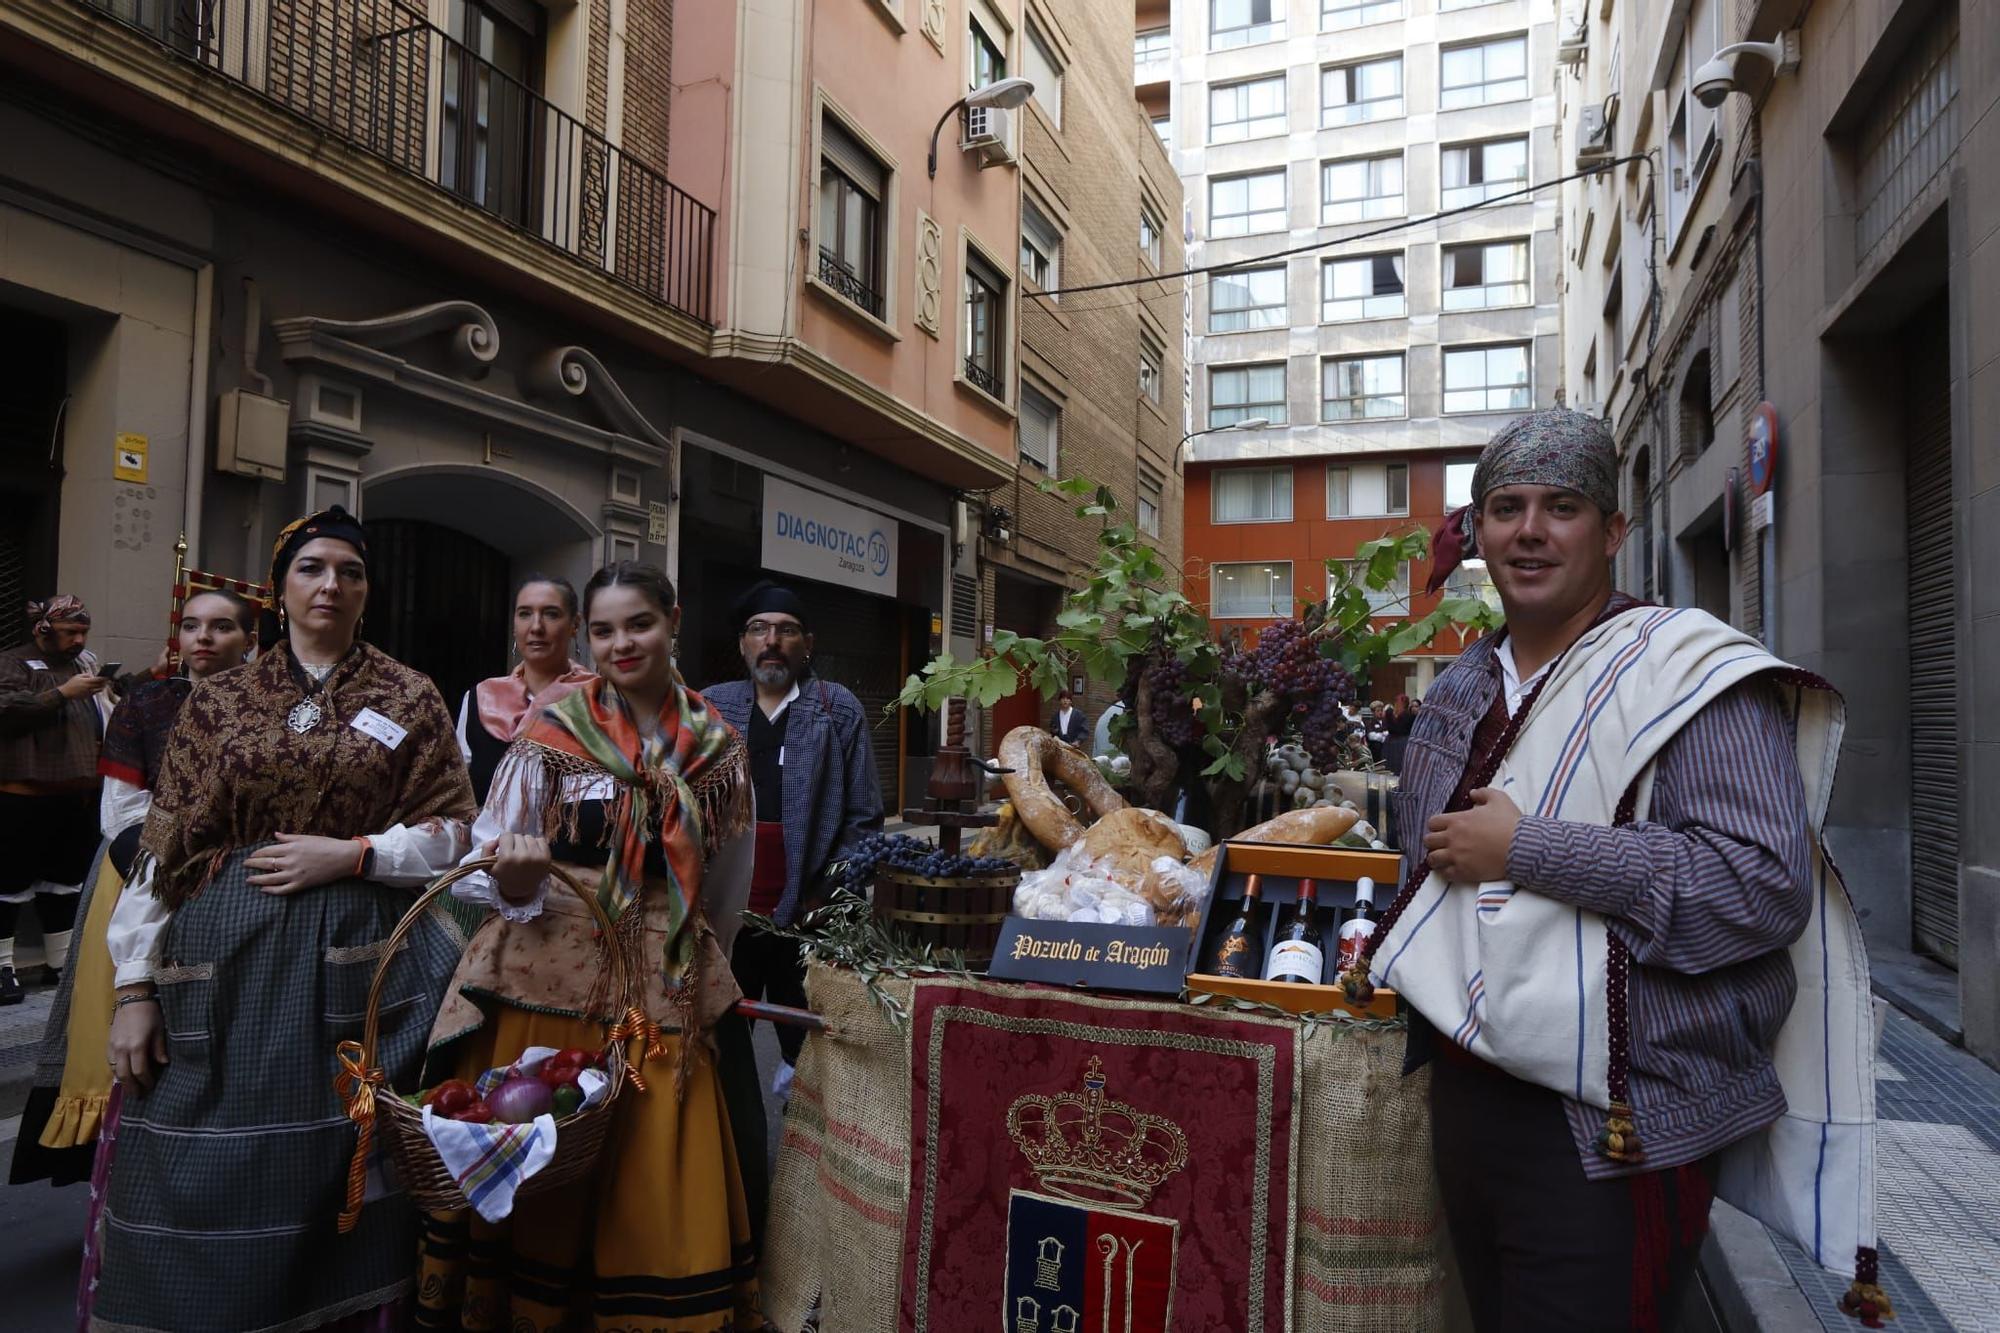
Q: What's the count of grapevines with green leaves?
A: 2